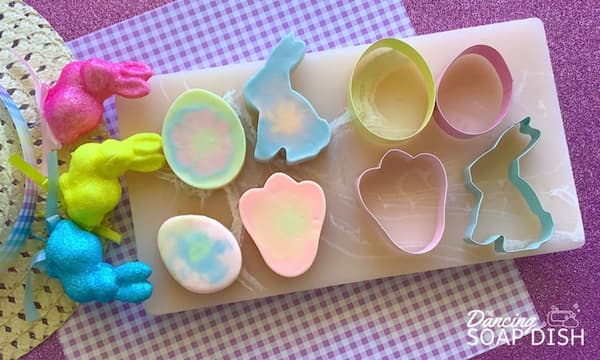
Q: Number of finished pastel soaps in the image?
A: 4